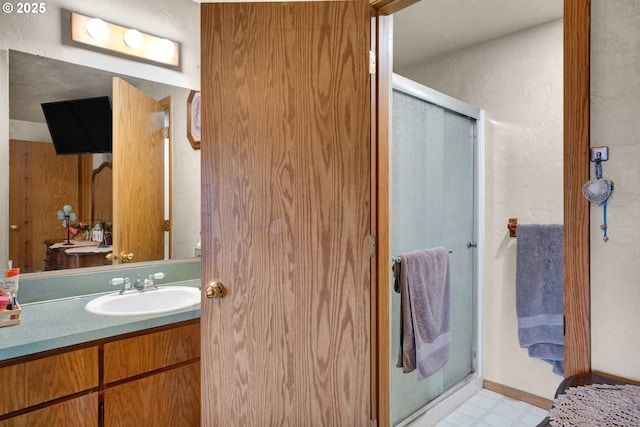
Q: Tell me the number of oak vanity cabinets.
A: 1